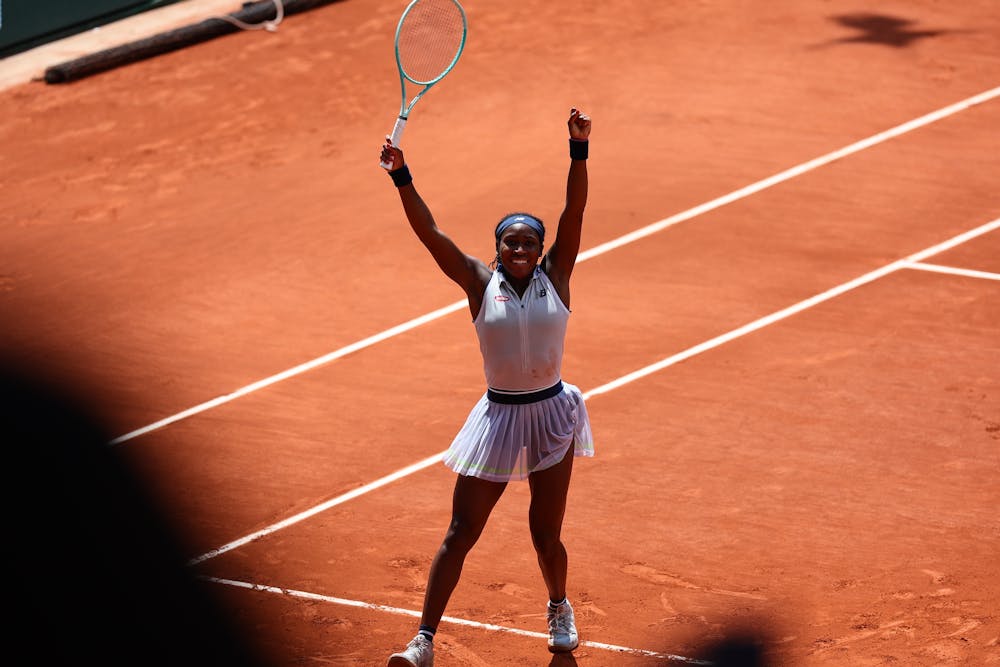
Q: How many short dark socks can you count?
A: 2